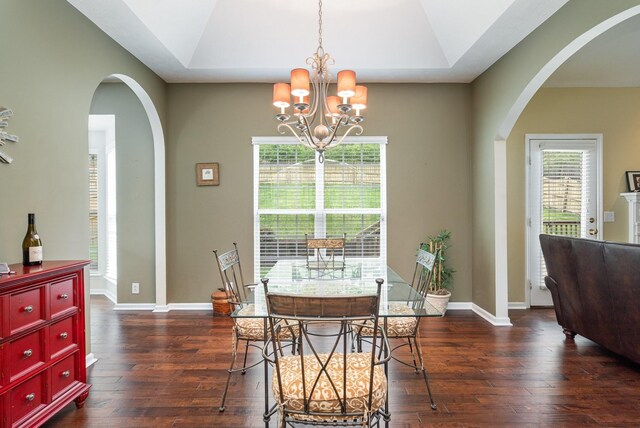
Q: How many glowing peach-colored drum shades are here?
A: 6